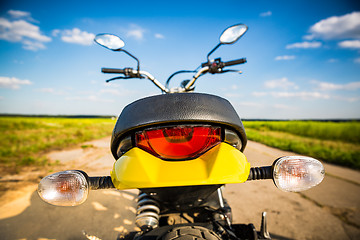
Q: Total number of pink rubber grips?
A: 0